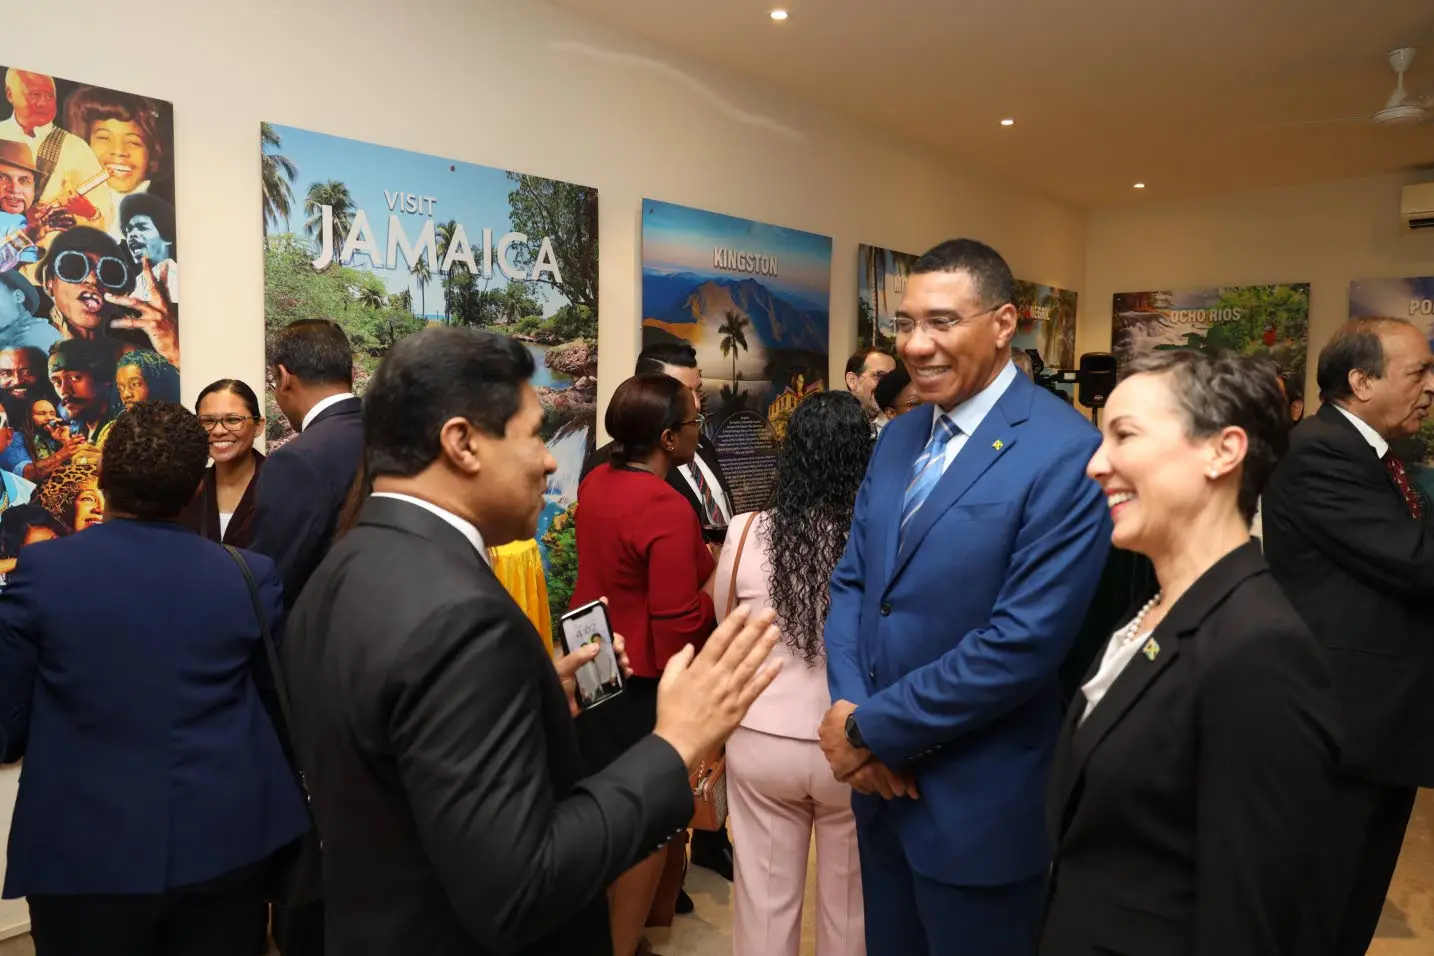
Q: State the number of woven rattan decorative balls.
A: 0